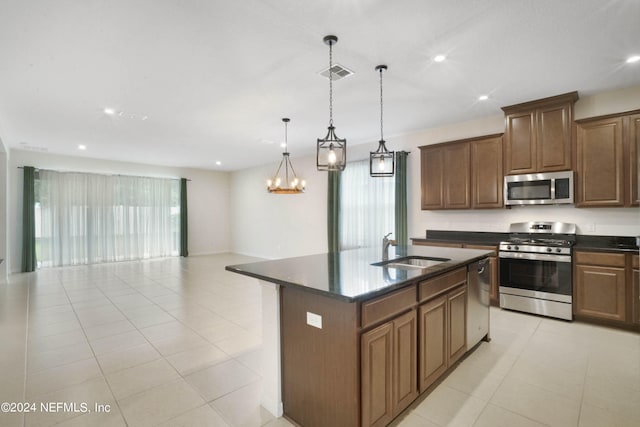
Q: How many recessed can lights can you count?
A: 7